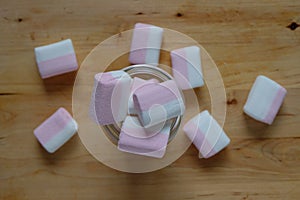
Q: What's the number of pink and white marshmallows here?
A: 10